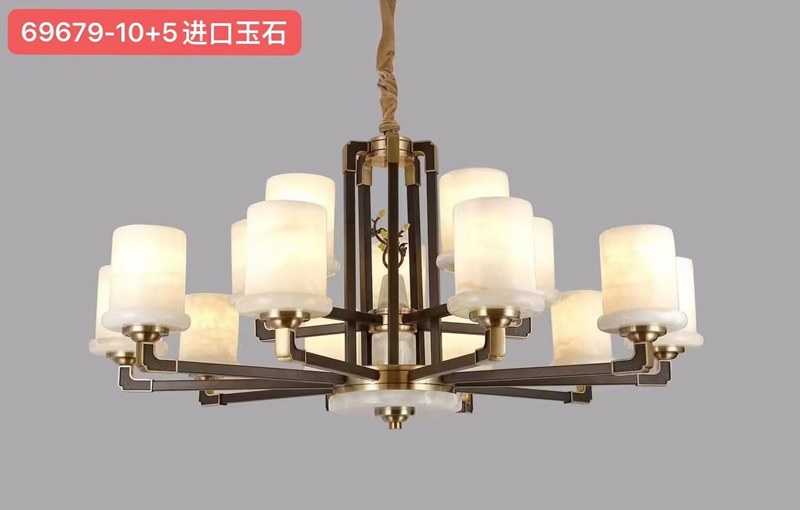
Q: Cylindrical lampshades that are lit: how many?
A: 15